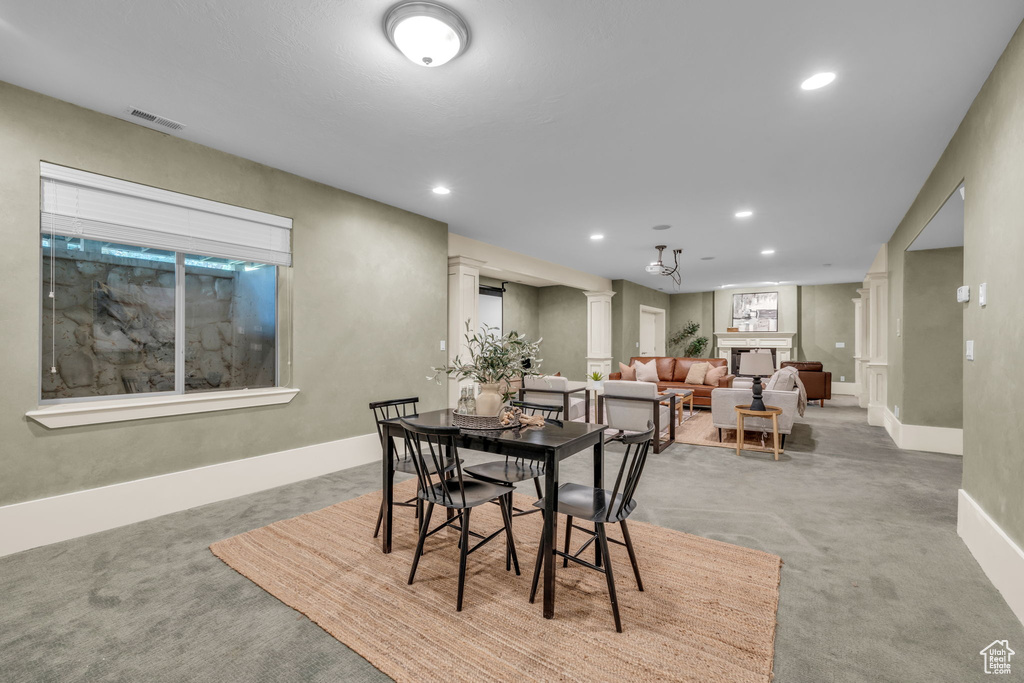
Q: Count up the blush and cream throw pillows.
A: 4